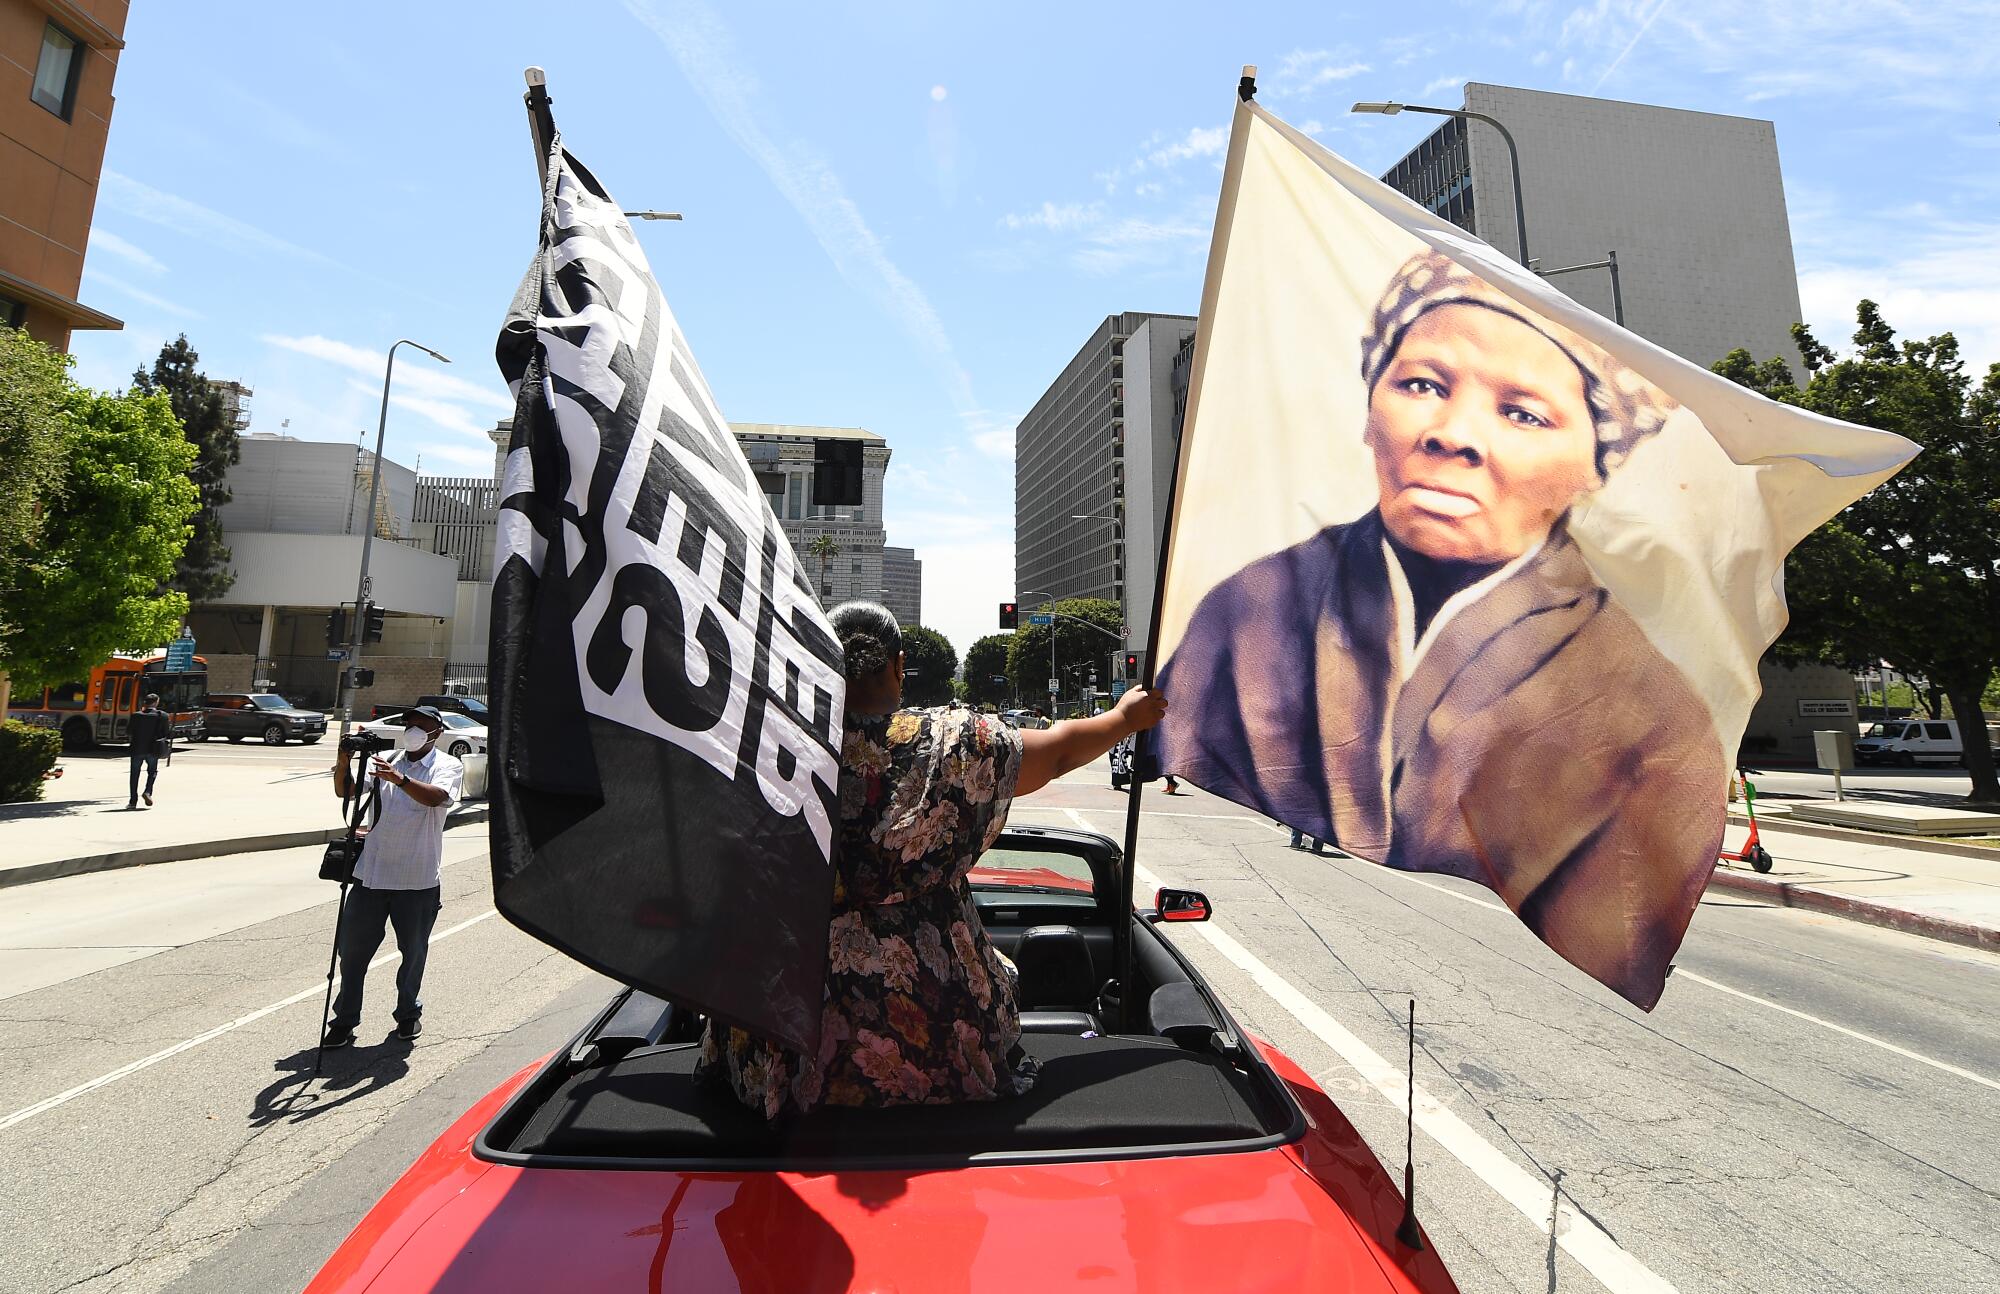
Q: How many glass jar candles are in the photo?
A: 0